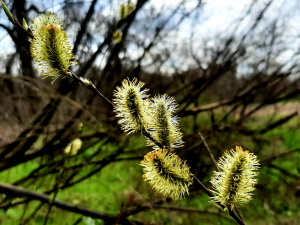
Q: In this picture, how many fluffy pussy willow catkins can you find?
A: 5